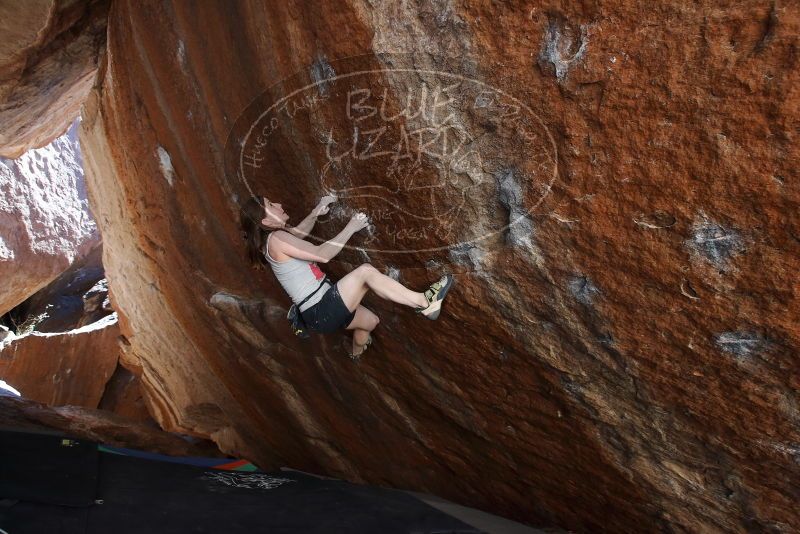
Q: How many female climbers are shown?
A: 1